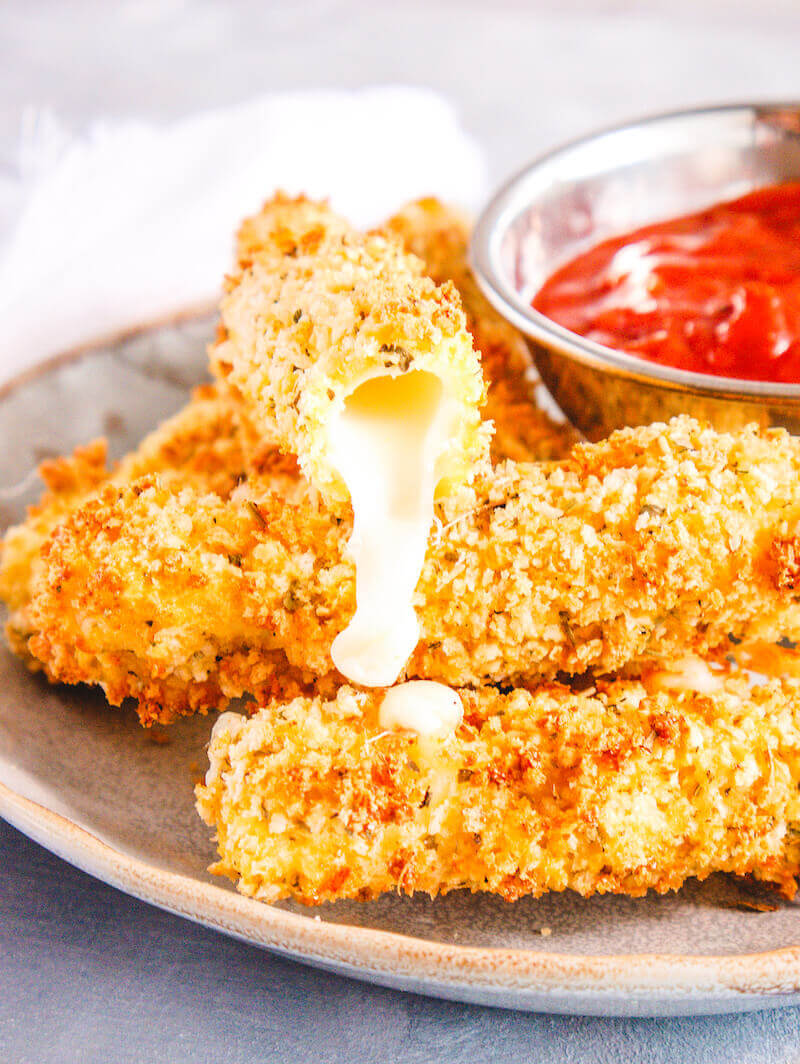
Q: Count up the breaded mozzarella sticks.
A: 5